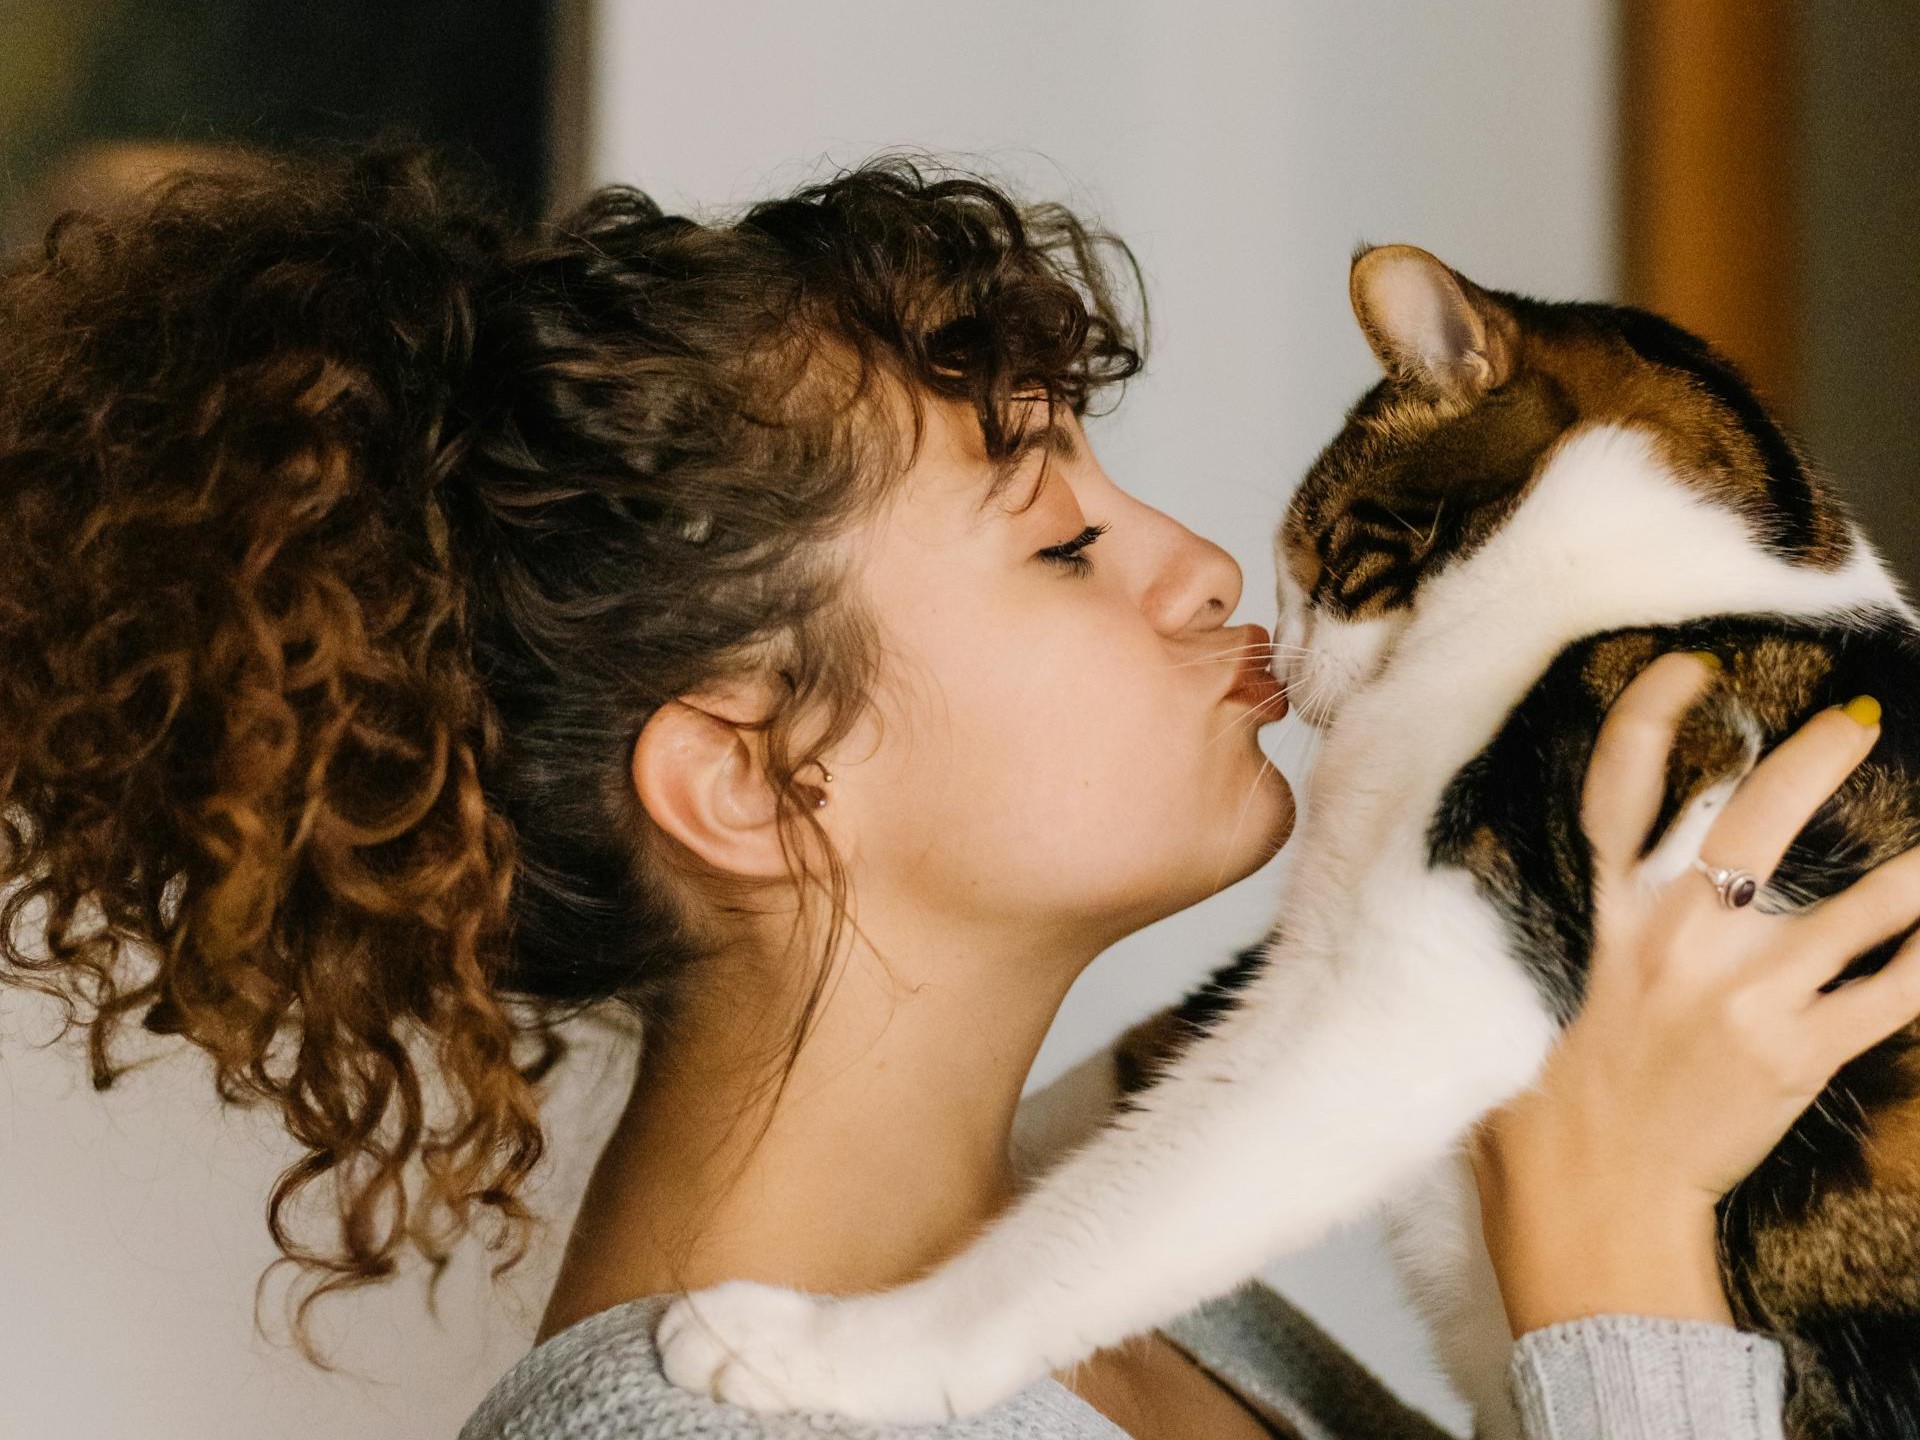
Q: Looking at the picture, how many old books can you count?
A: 0